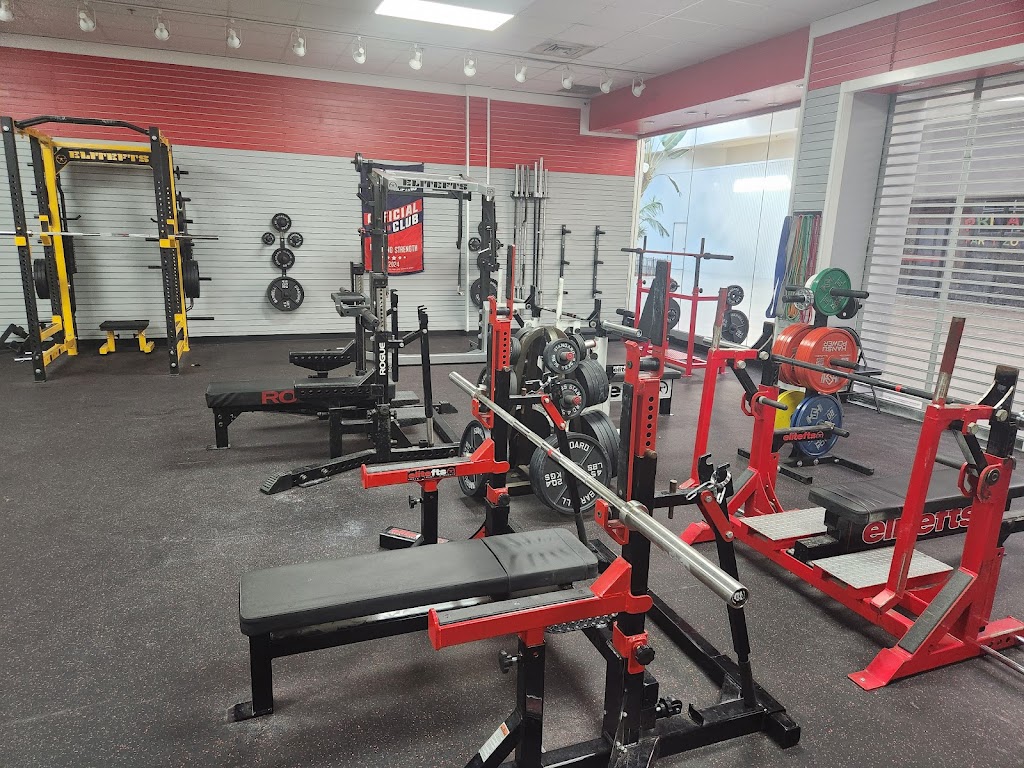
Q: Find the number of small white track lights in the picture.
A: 12